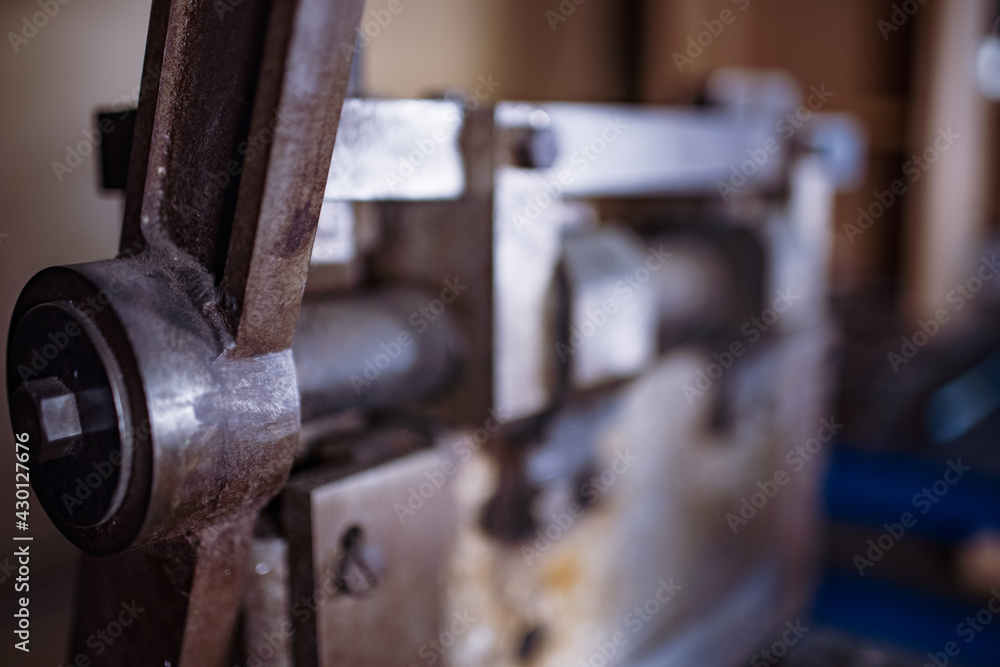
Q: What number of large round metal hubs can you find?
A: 1